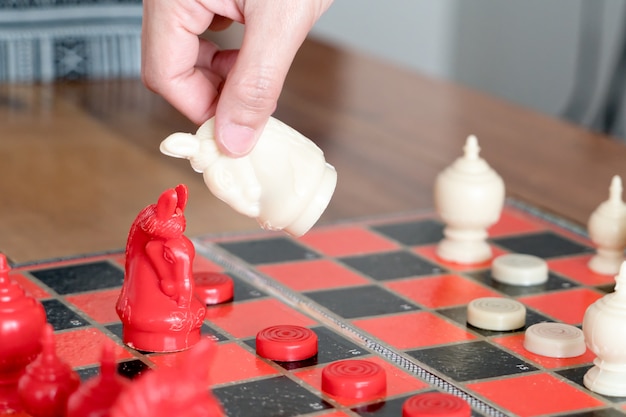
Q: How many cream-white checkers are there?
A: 3